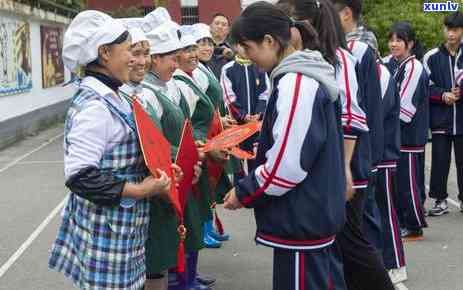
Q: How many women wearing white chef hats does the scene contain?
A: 5